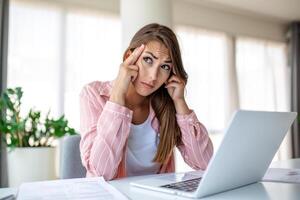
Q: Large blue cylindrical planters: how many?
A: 0